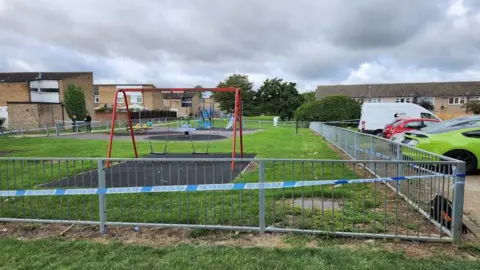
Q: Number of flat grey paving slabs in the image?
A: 1